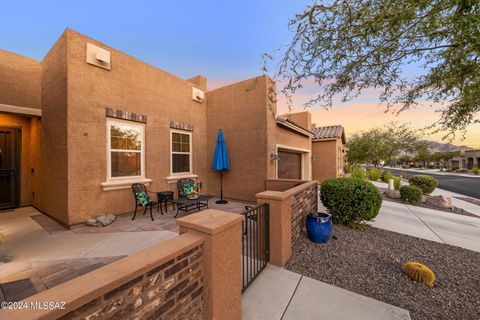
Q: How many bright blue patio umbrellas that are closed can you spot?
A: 1